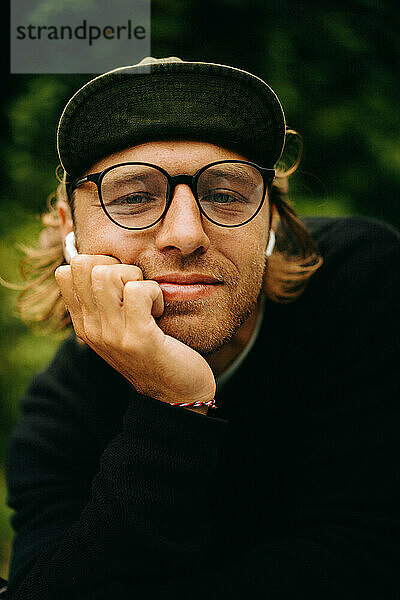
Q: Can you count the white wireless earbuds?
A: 2